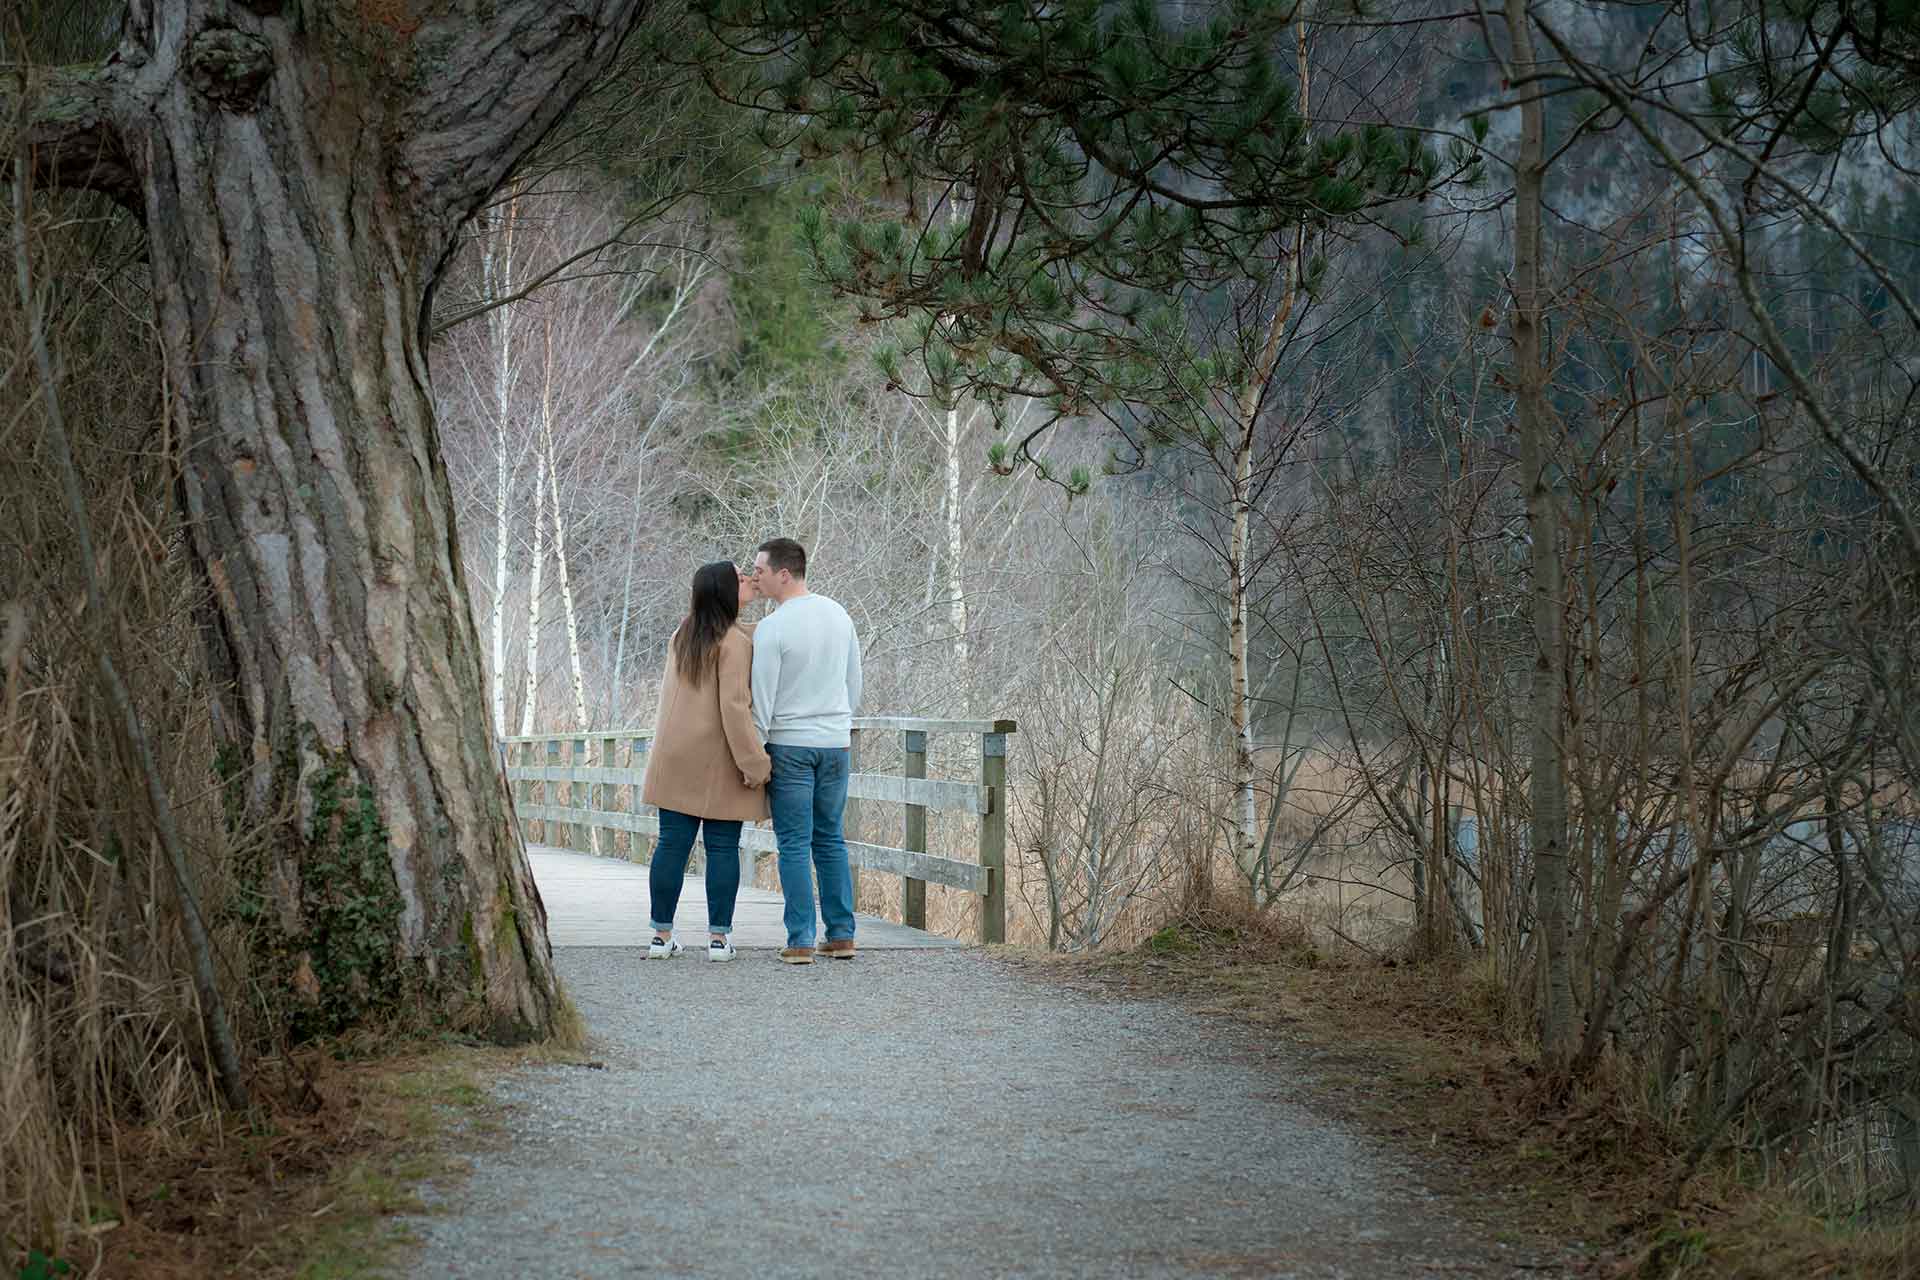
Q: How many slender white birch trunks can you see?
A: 5